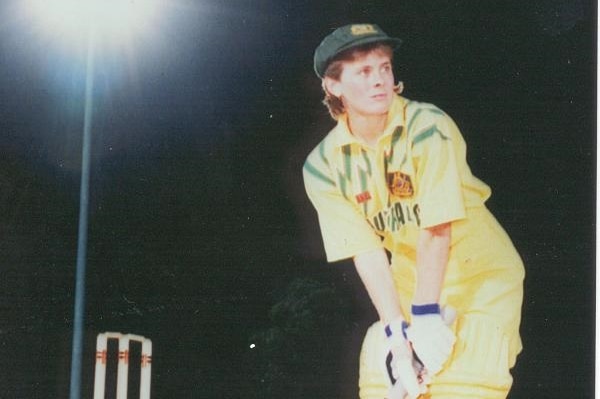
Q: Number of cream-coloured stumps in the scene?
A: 3